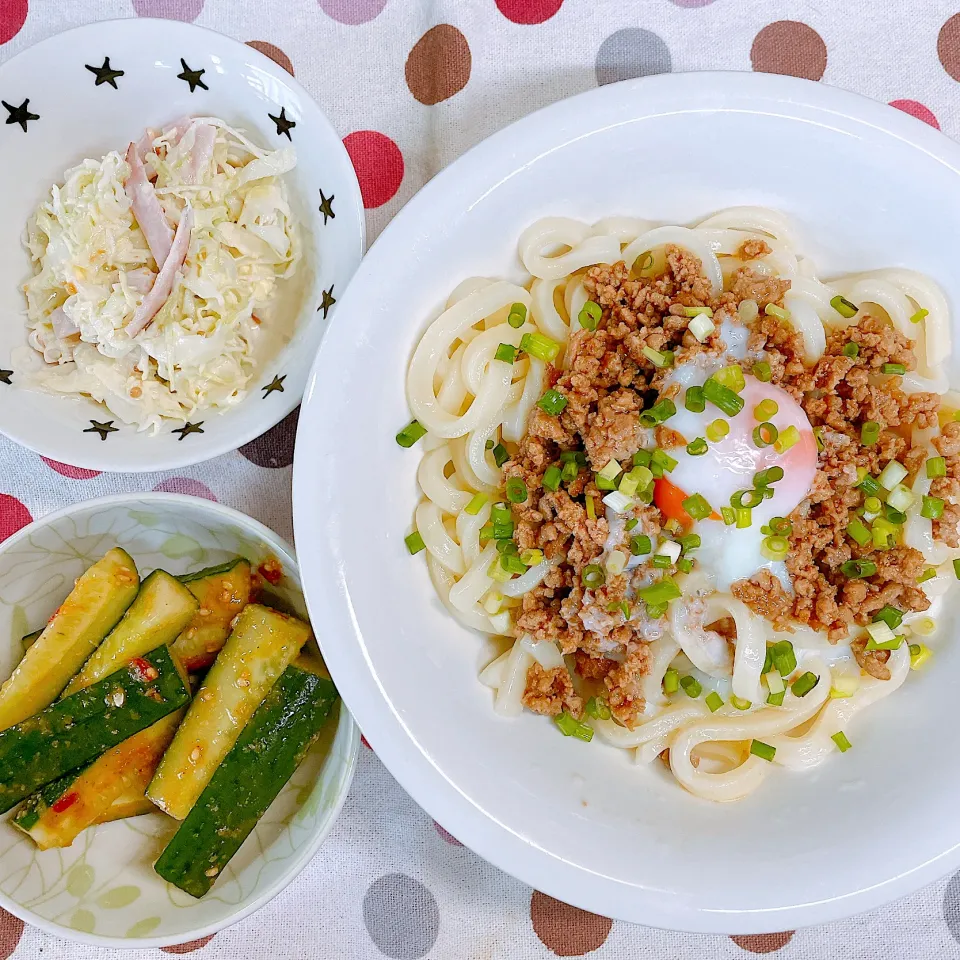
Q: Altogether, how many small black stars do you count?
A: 10